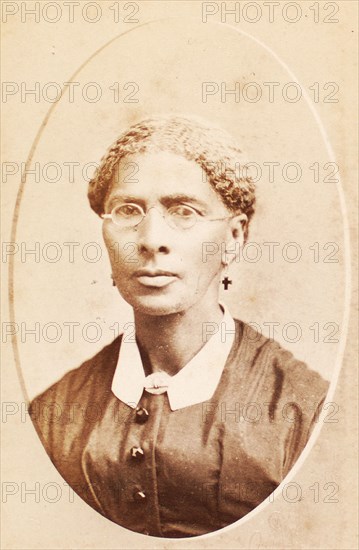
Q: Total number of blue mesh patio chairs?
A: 0